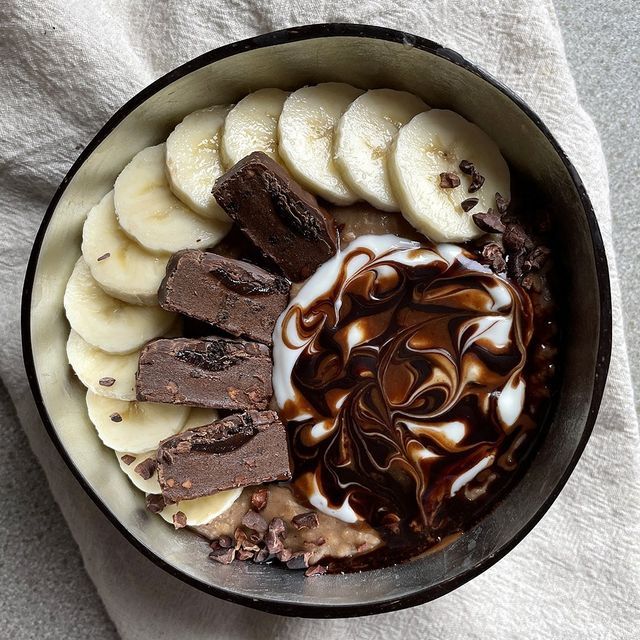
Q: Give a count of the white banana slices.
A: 12